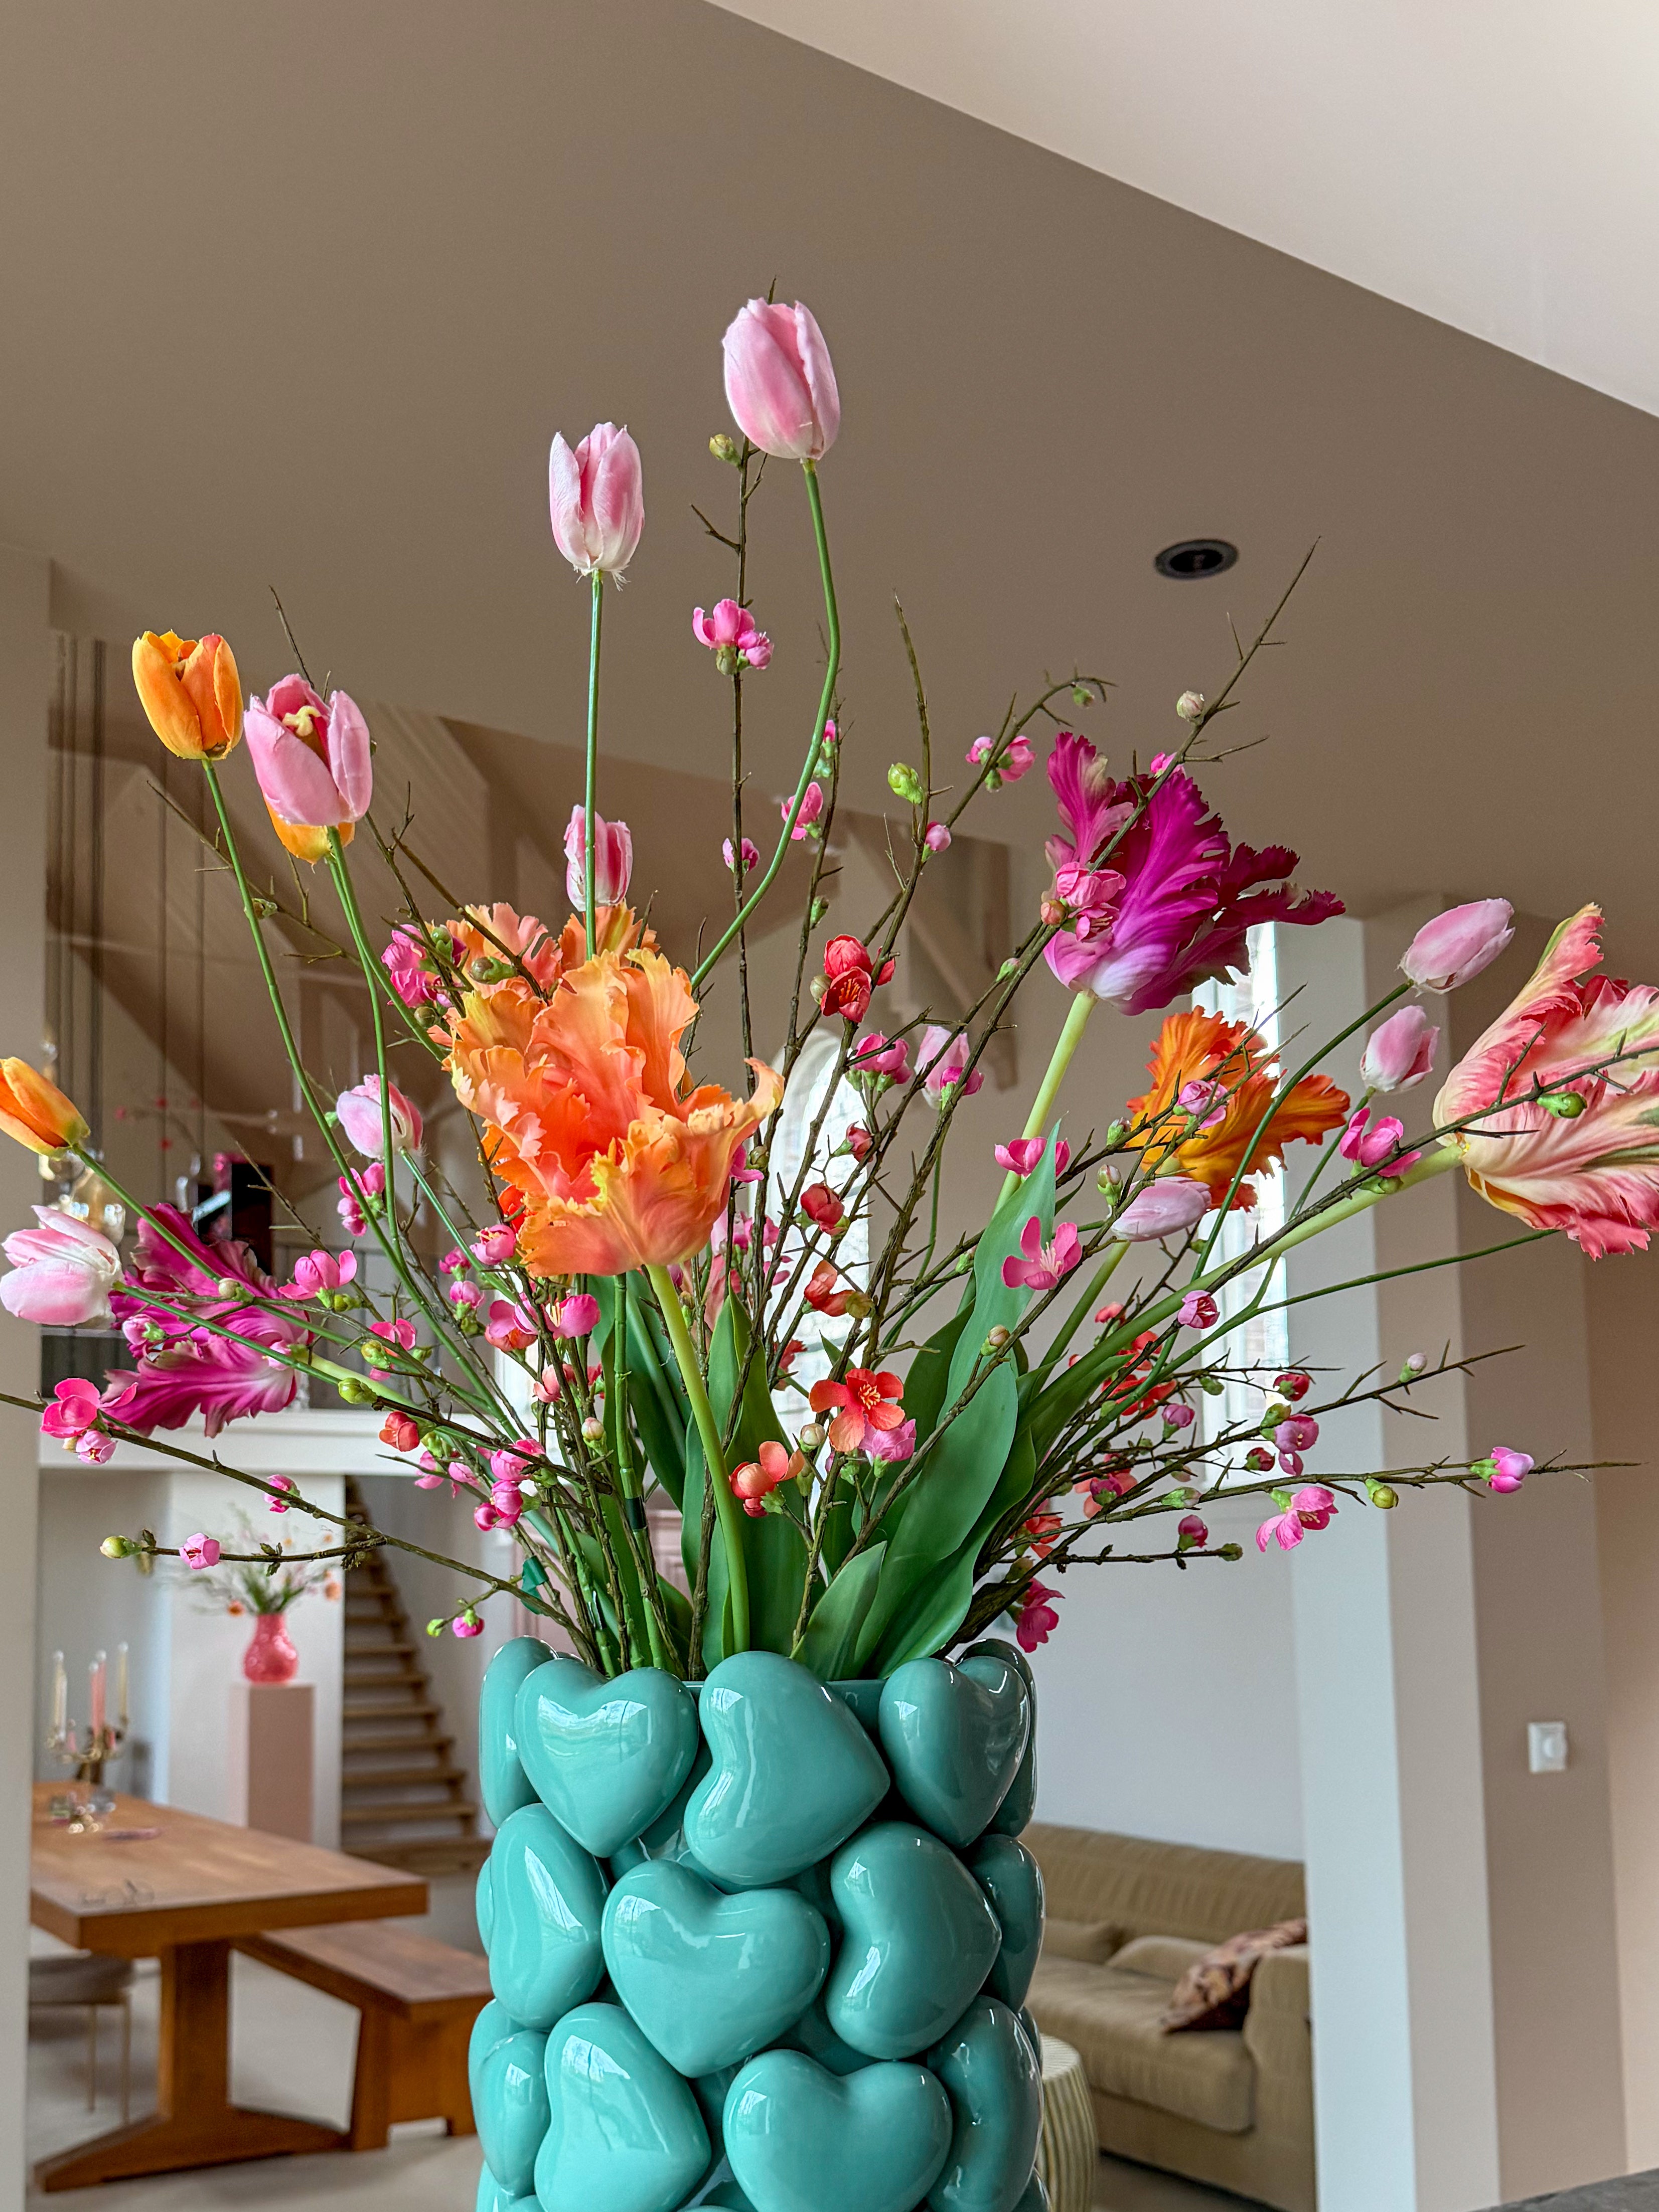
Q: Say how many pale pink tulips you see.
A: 10